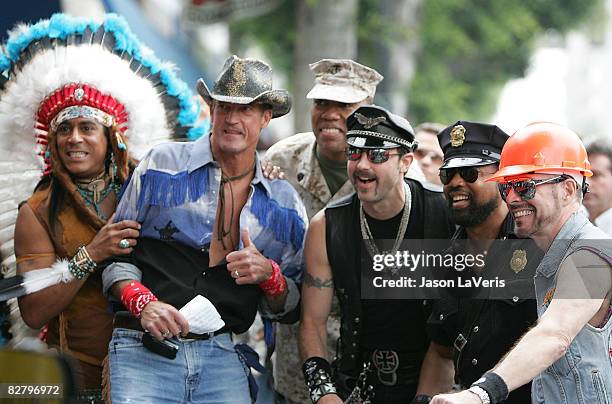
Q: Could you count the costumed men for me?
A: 6